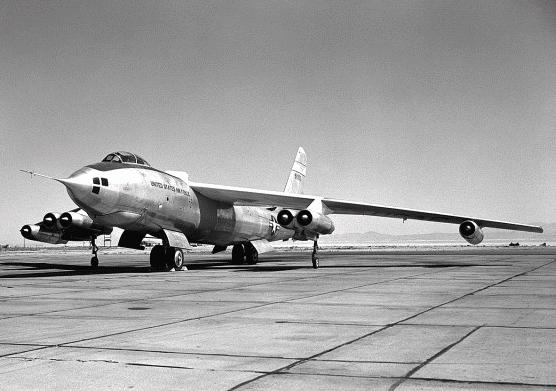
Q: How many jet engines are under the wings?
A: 6